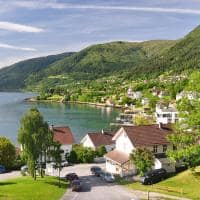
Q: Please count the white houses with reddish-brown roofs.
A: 3